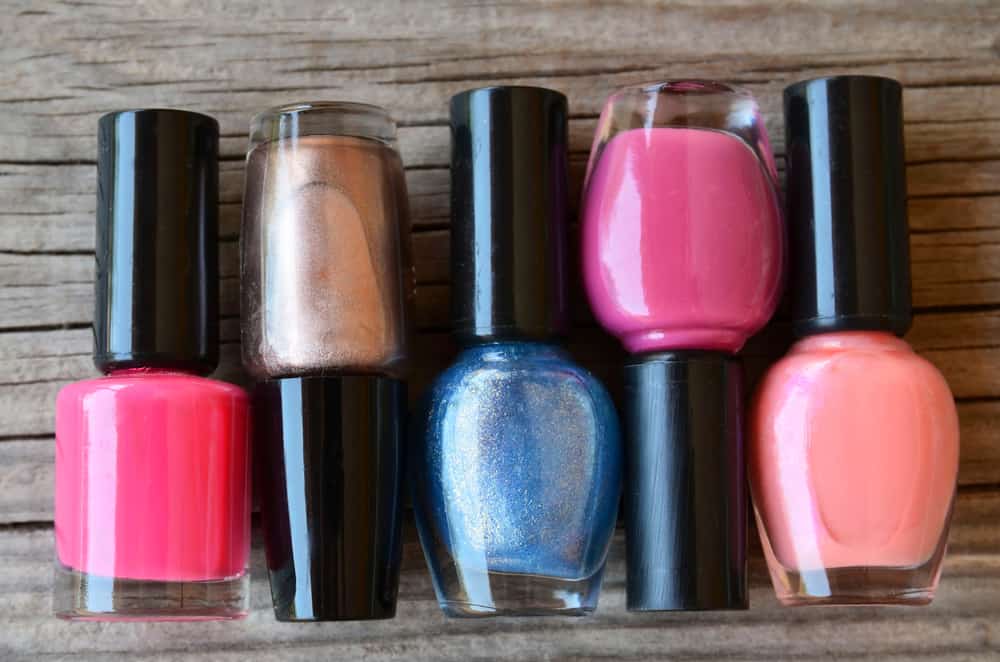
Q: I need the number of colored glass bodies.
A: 5